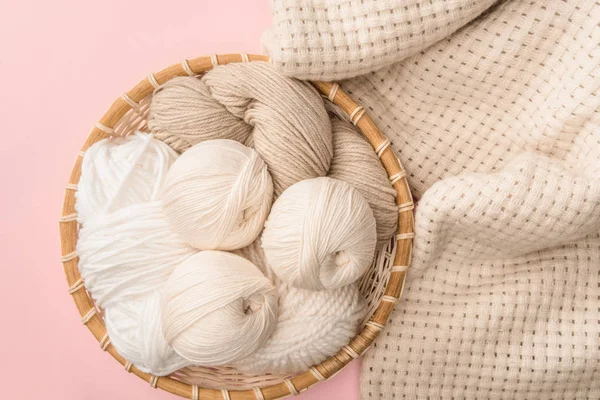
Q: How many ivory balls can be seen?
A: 3